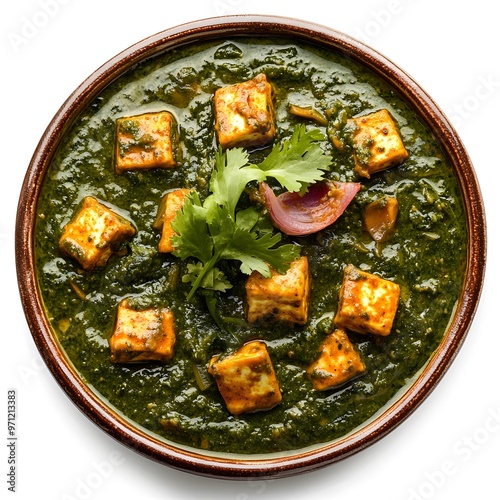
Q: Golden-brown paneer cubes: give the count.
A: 10